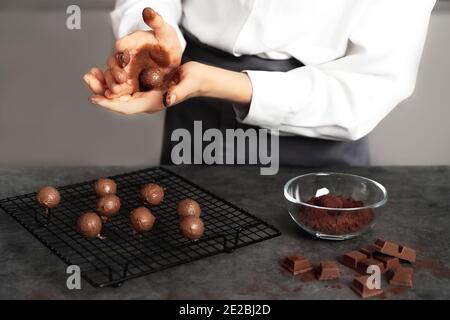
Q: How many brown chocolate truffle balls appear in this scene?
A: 9